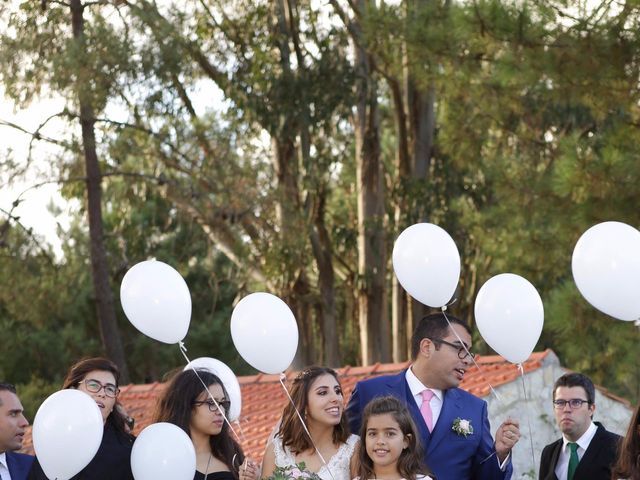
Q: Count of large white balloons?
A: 8